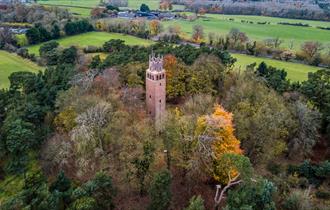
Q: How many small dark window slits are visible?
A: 4